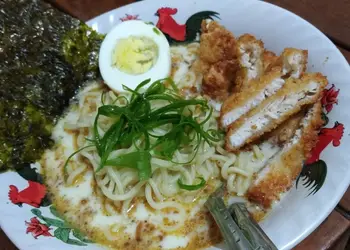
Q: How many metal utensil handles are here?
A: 2